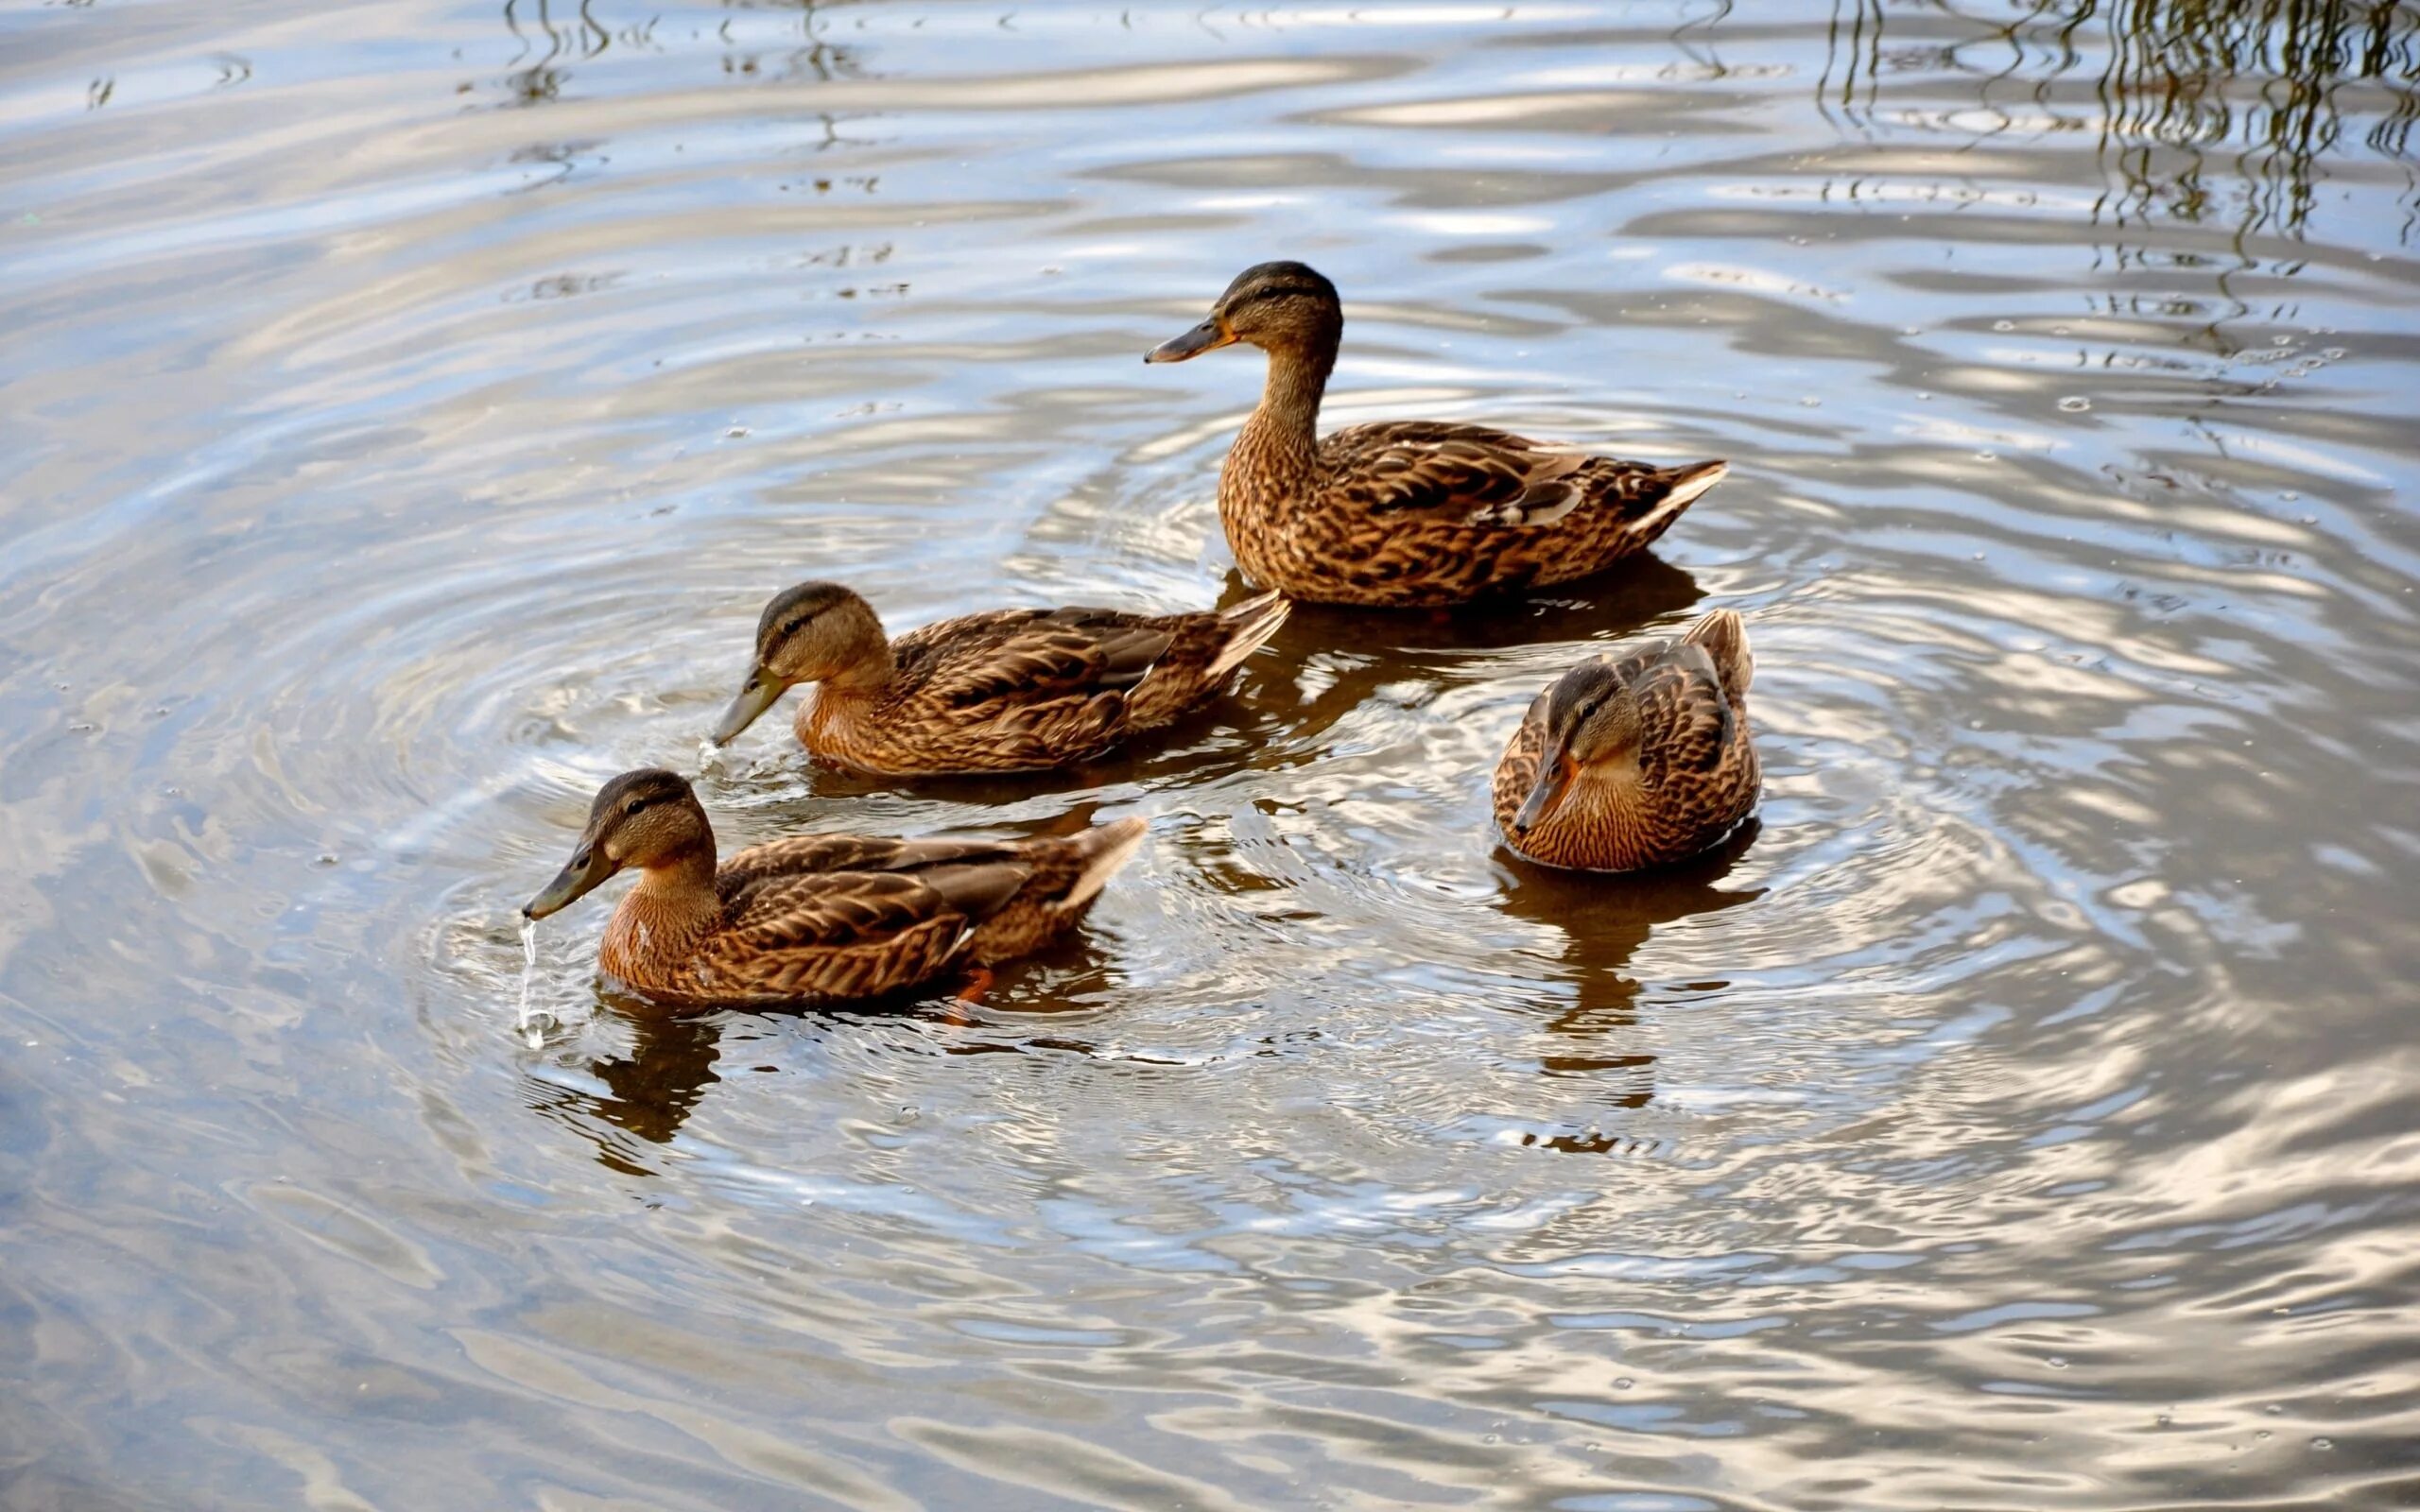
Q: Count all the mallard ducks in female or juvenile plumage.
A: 4